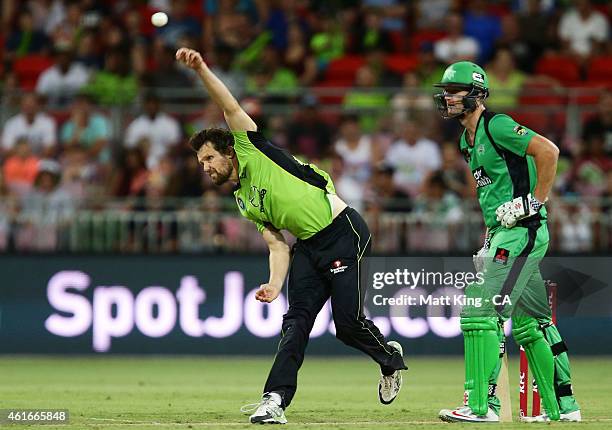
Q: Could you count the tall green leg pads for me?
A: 2